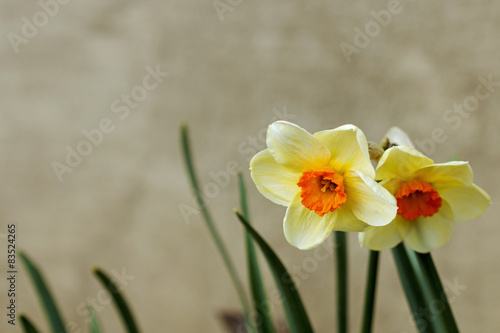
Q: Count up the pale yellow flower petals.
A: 12